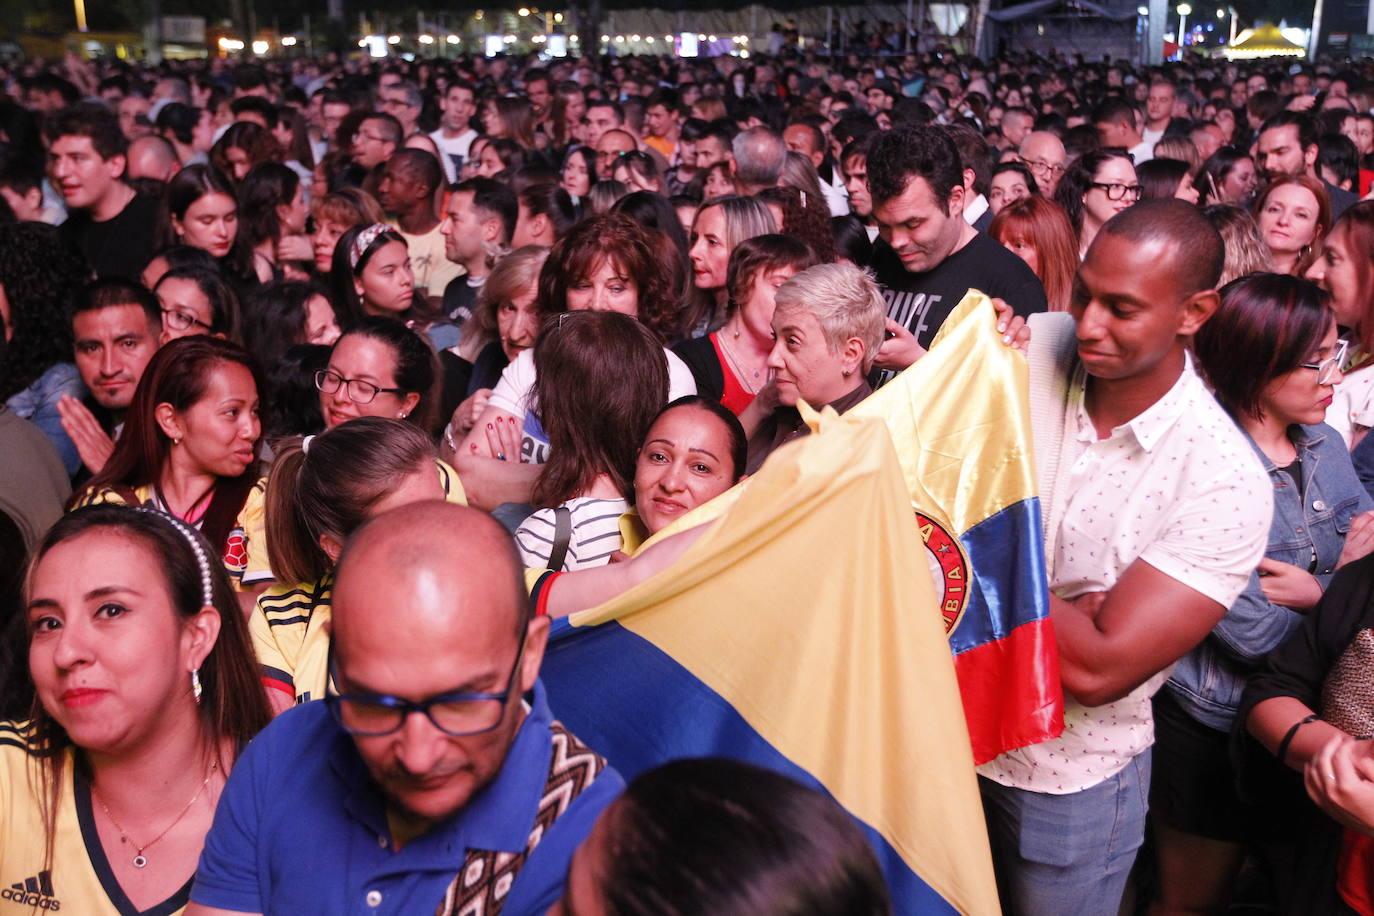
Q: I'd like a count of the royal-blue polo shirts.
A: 1